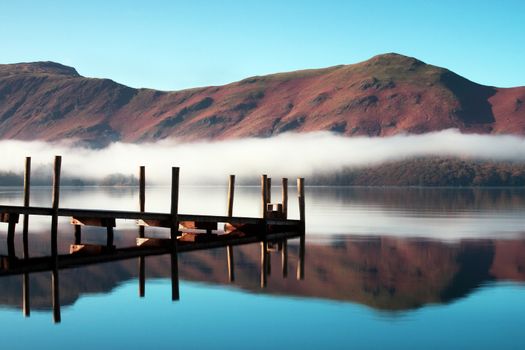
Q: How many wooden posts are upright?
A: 9